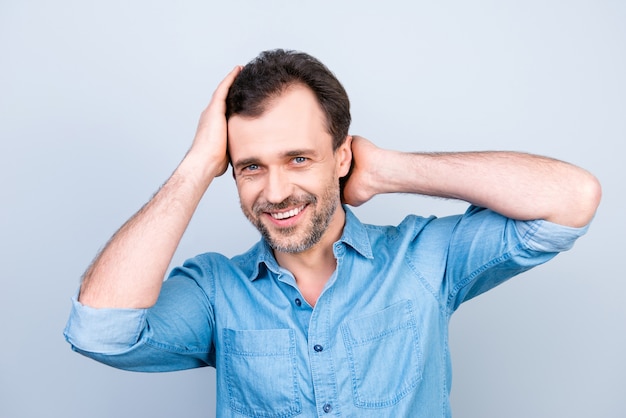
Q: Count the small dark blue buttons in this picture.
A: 3